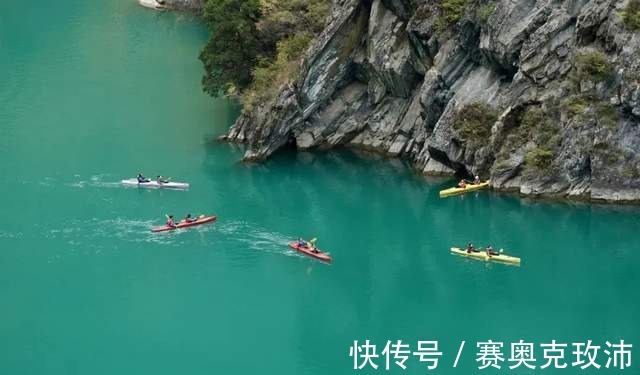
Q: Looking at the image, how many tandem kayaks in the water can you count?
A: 5